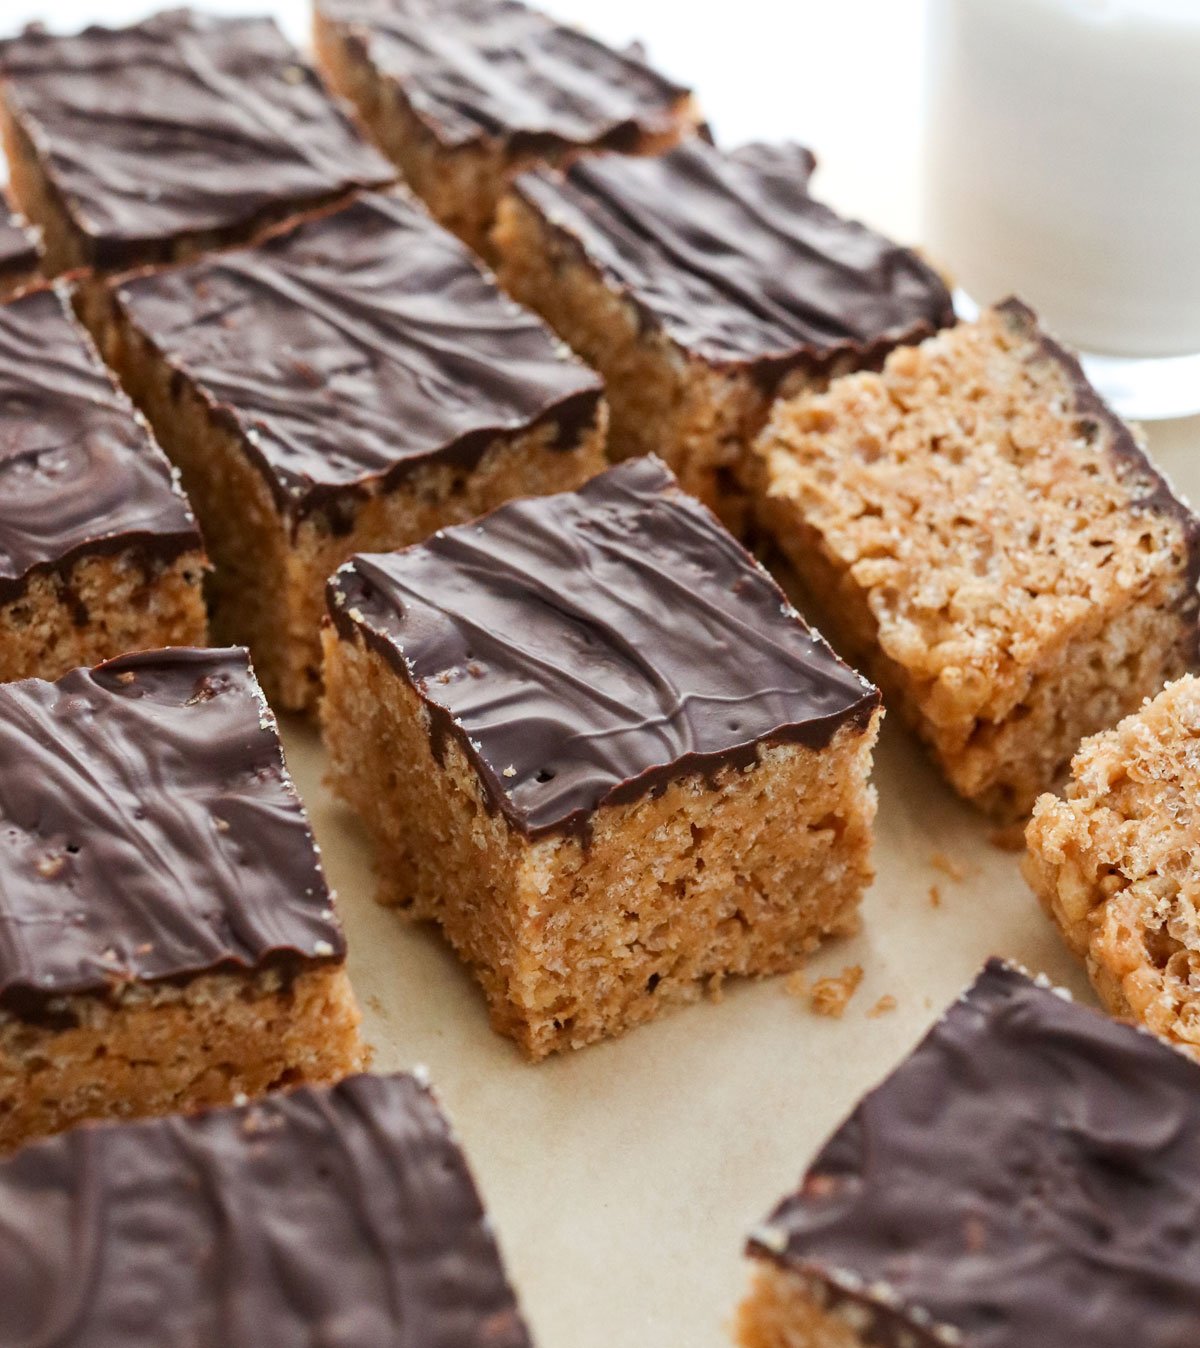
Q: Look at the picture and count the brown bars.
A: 12